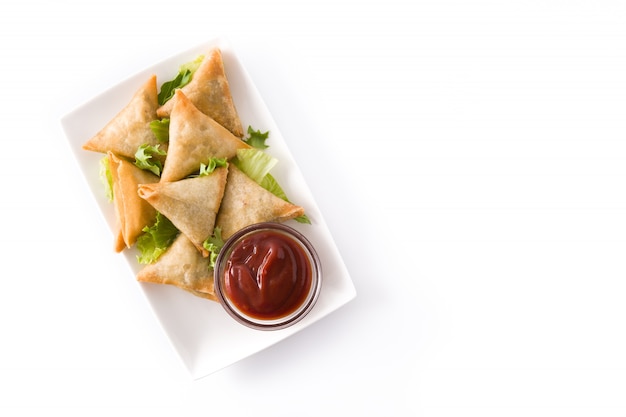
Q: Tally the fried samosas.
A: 7